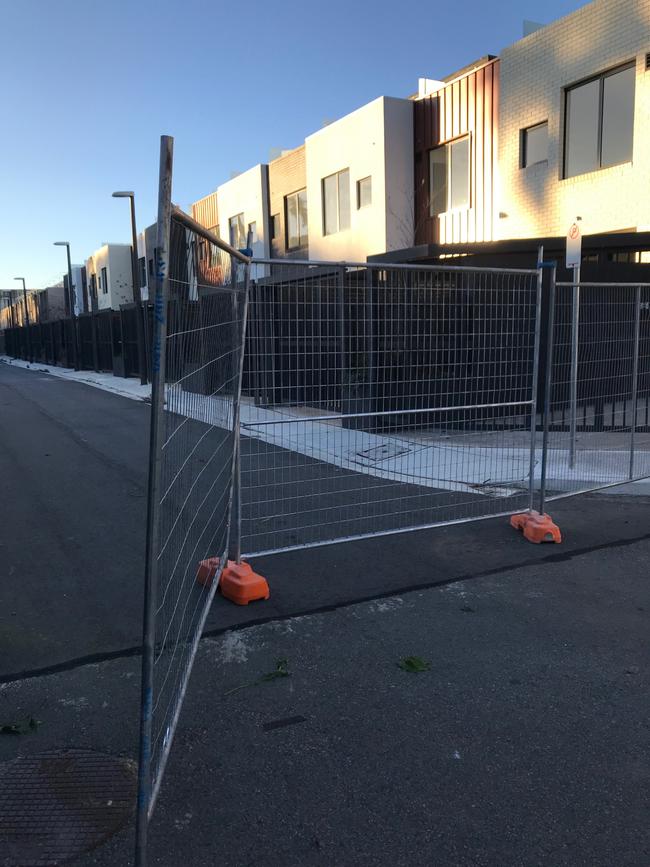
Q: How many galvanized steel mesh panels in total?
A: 3